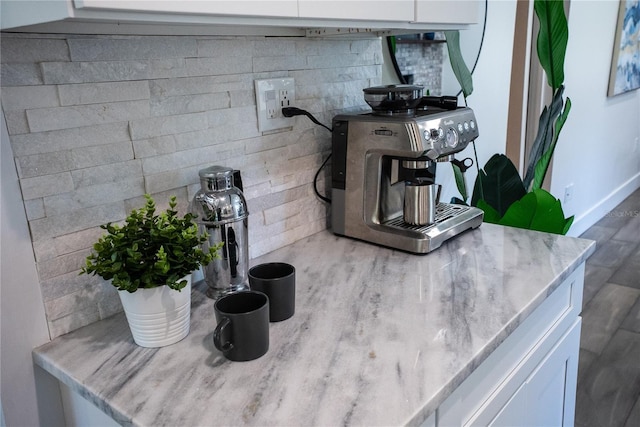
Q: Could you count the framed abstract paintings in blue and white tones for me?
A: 1